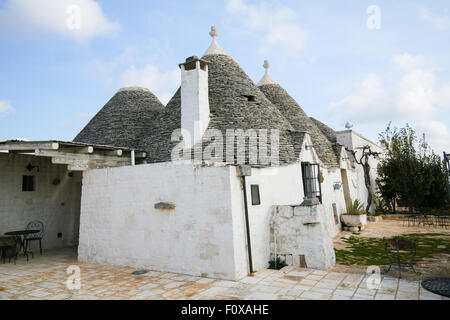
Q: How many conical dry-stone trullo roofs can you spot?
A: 4